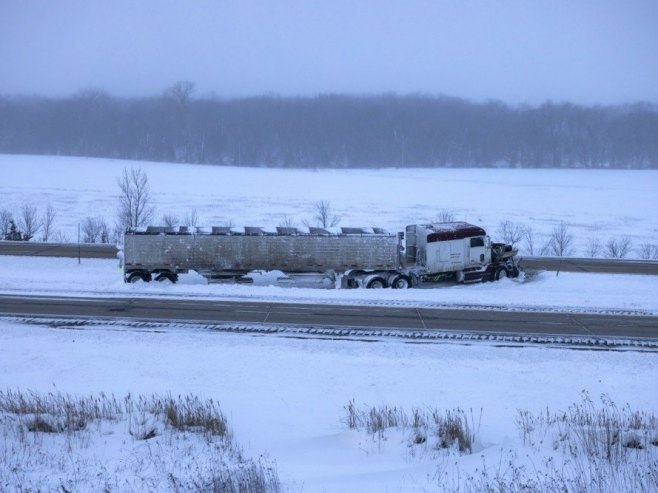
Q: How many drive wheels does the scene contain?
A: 2